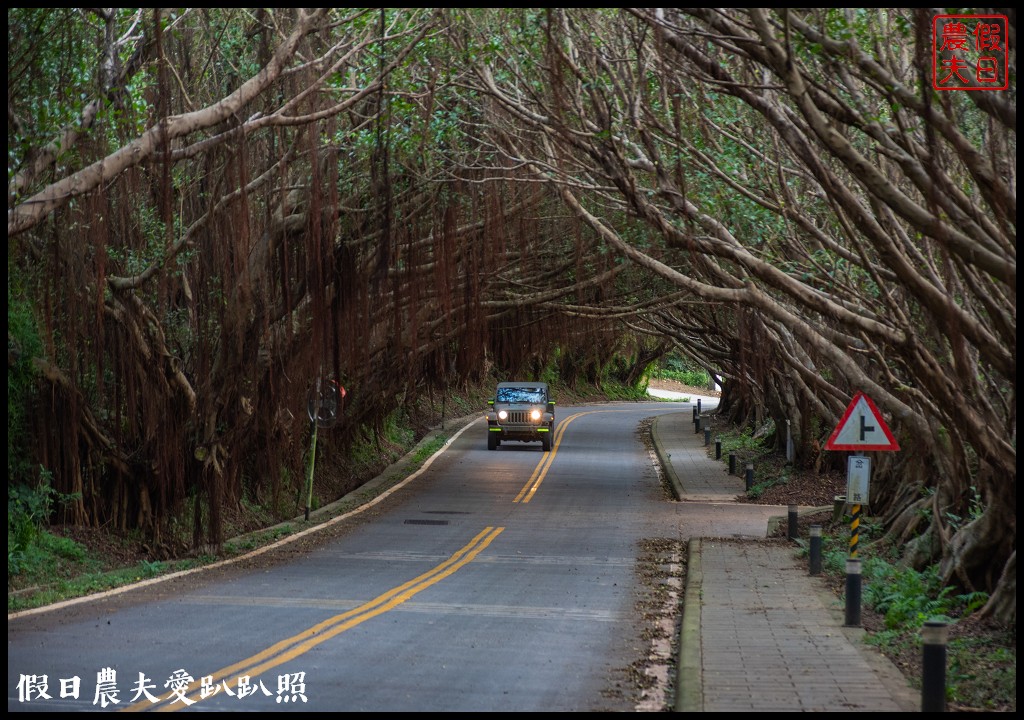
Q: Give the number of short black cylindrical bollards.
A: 11